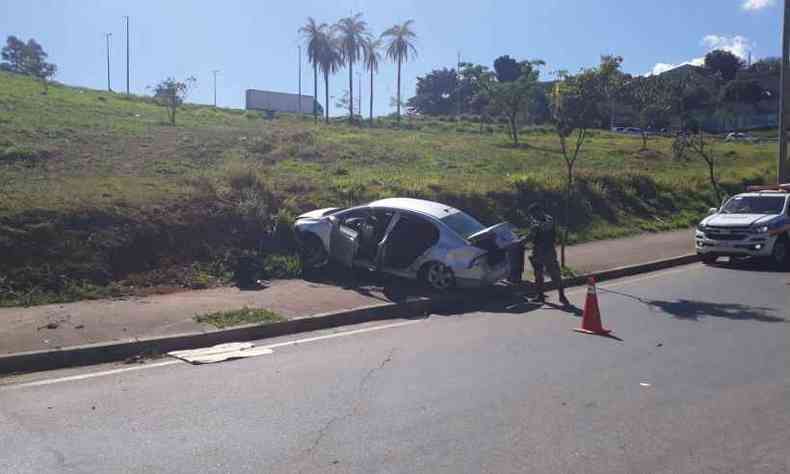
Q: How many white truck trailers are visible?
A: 1